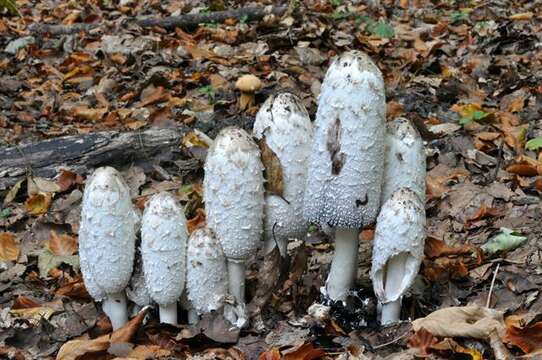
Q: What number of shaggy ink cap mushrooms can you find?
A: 8